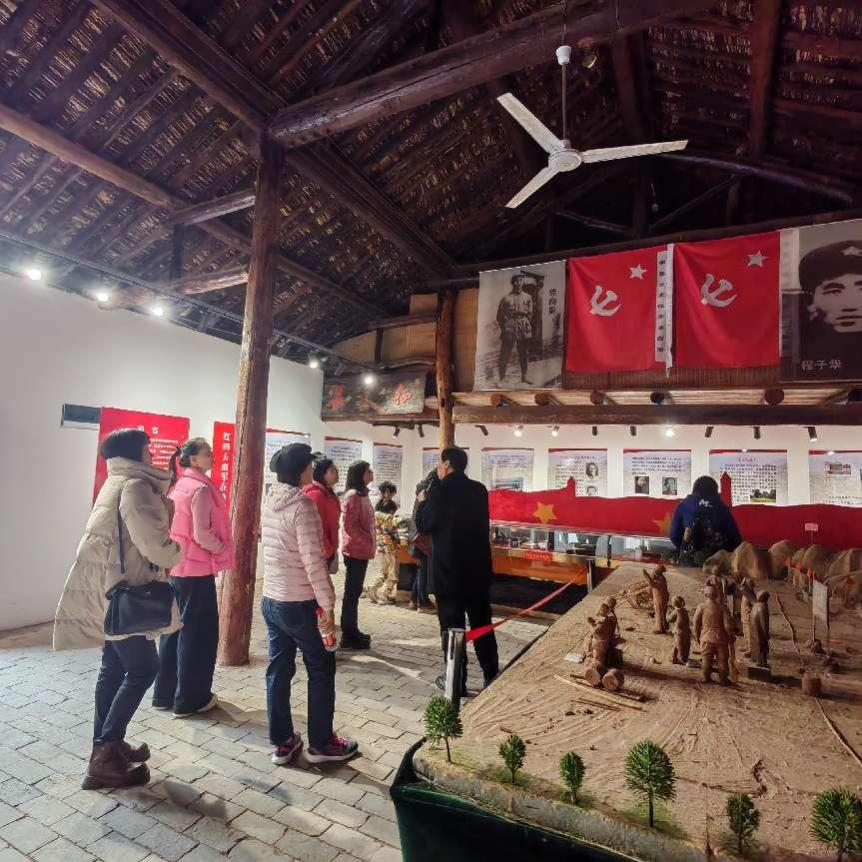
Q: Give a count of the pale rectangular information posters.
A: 9